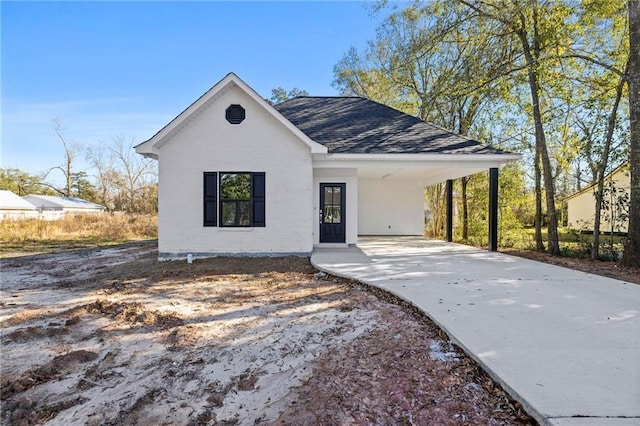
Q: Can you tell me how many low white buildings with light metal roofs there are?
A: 2